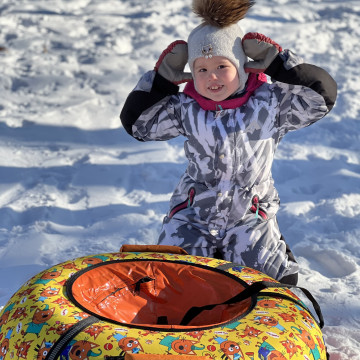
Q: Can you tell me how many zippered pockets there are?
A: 2